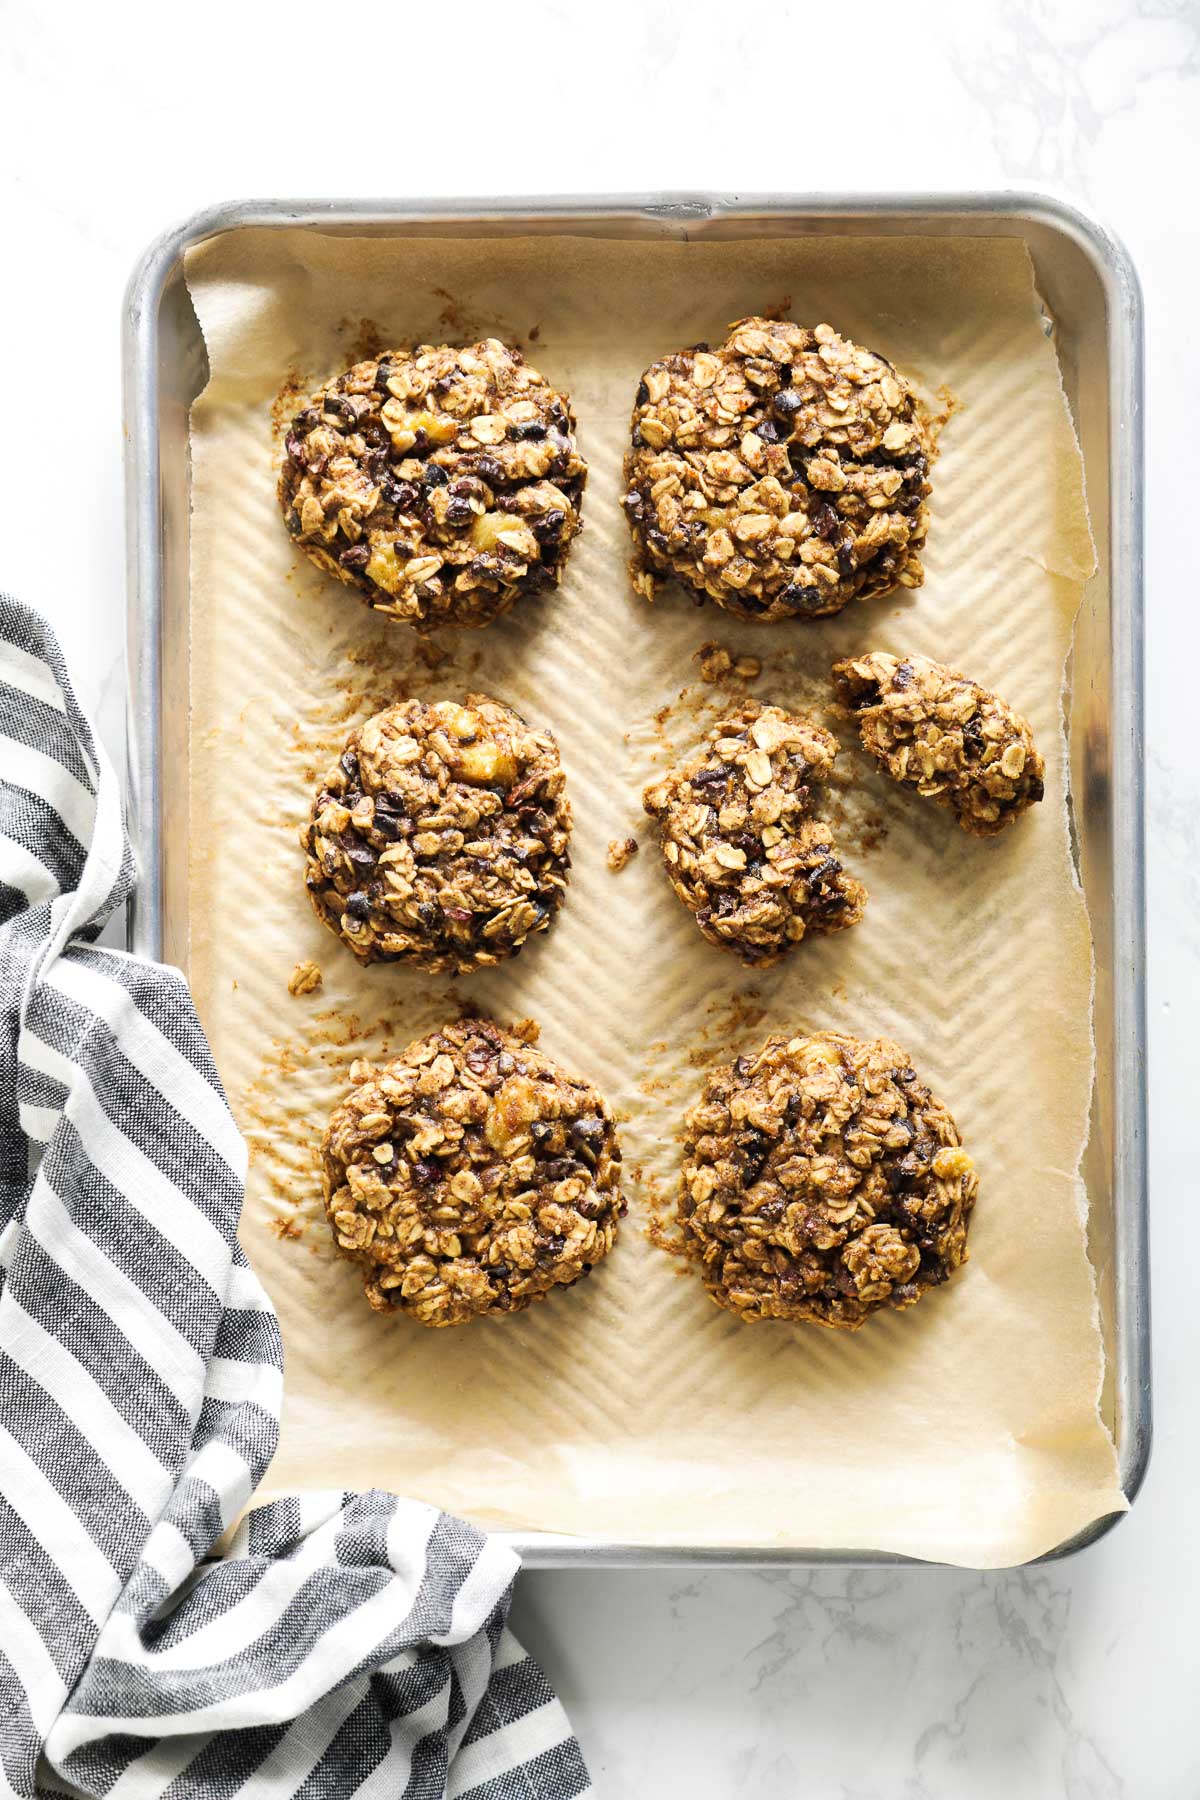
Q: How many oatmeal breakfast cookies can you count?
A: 6